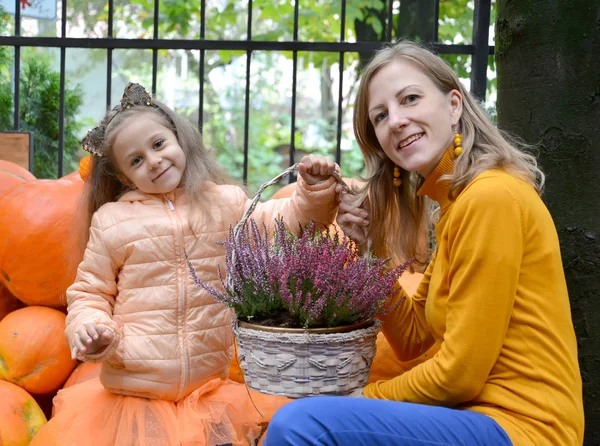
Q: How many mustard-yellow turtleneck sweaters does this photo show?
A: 1